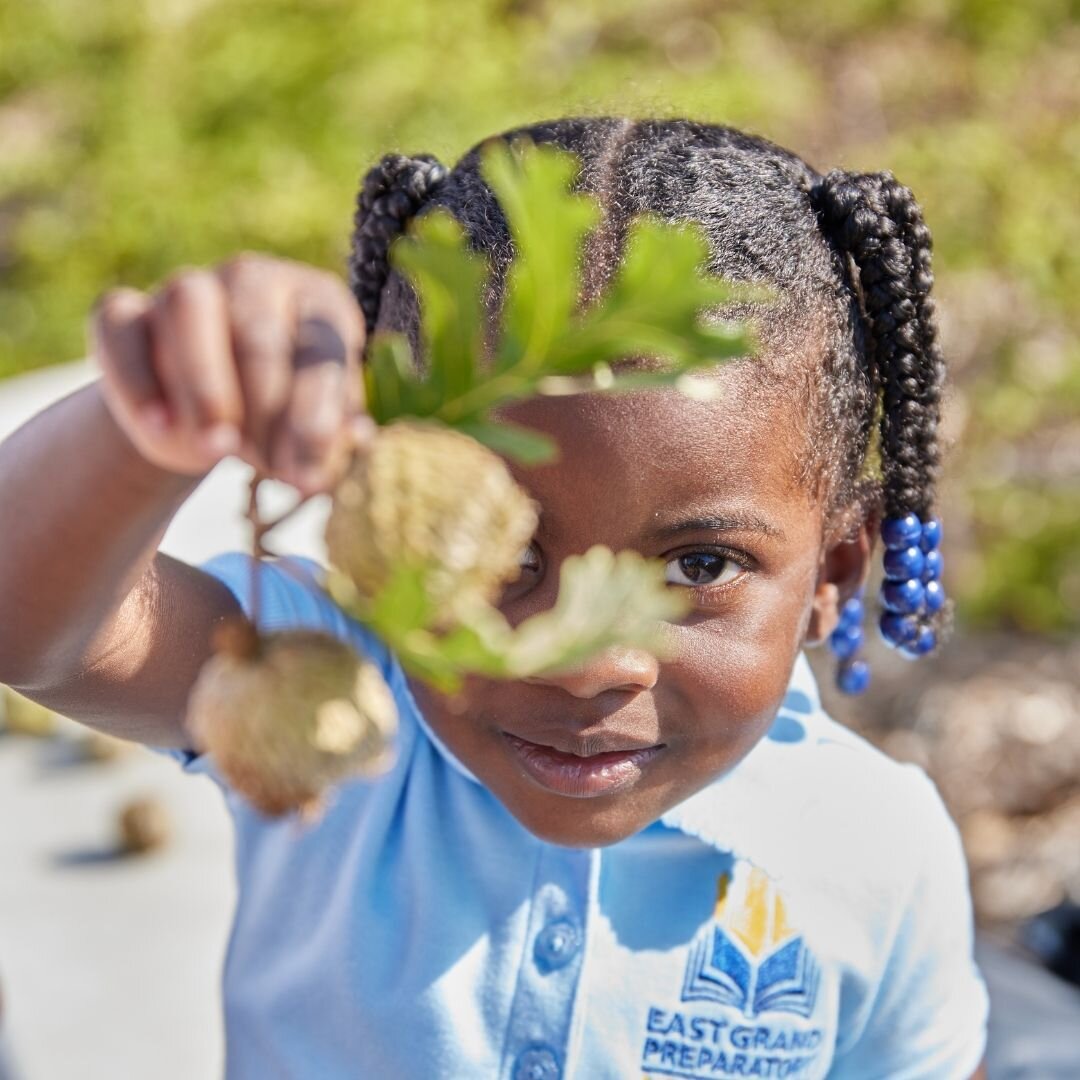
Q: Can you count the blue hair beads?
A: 11